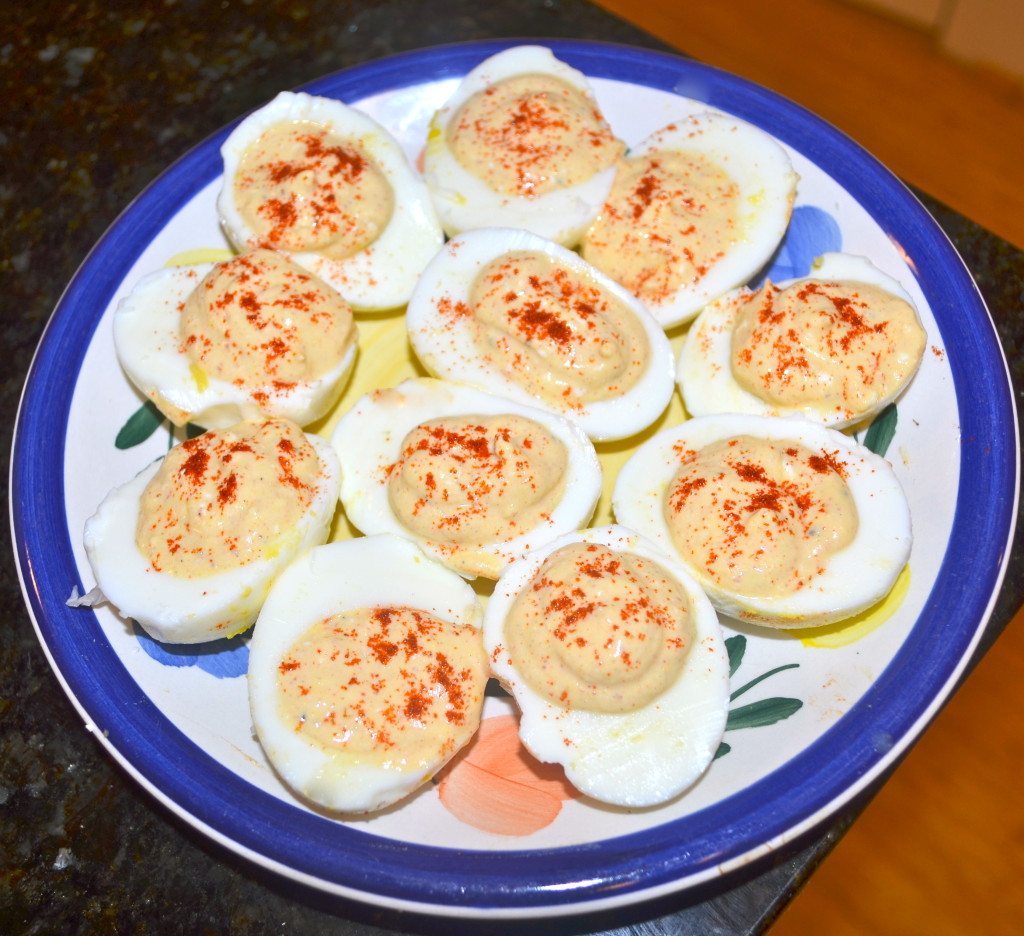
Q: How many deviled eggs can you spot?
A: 11